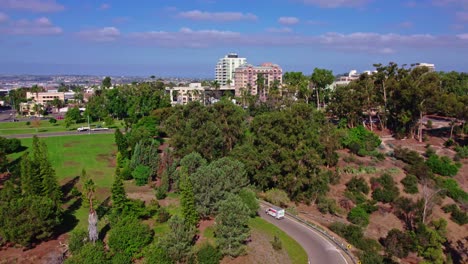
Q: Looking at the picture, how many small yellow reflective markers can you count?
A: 2